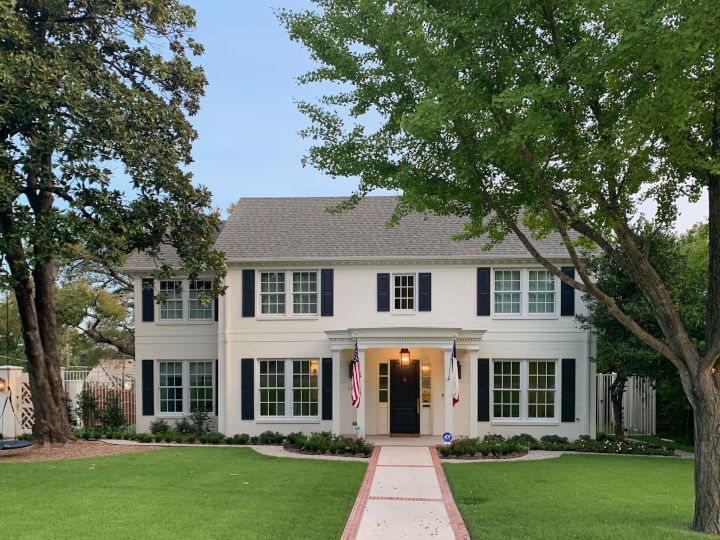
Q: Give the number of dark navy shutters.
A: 14